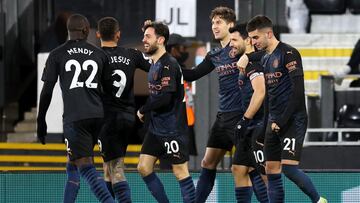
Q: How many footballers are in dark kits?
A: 6